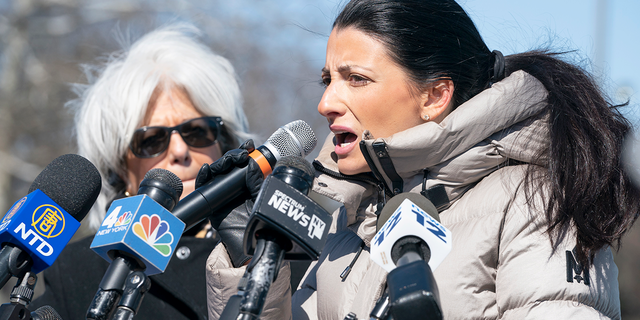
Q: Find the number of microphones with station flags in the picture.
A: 4